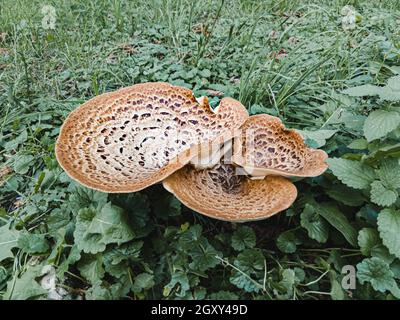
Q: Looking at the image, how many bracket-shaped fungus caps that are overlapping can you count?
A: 3